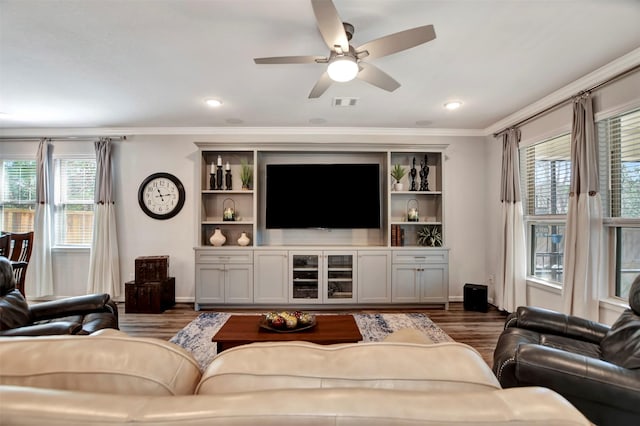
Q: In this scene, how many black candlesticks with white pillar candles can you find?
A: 3